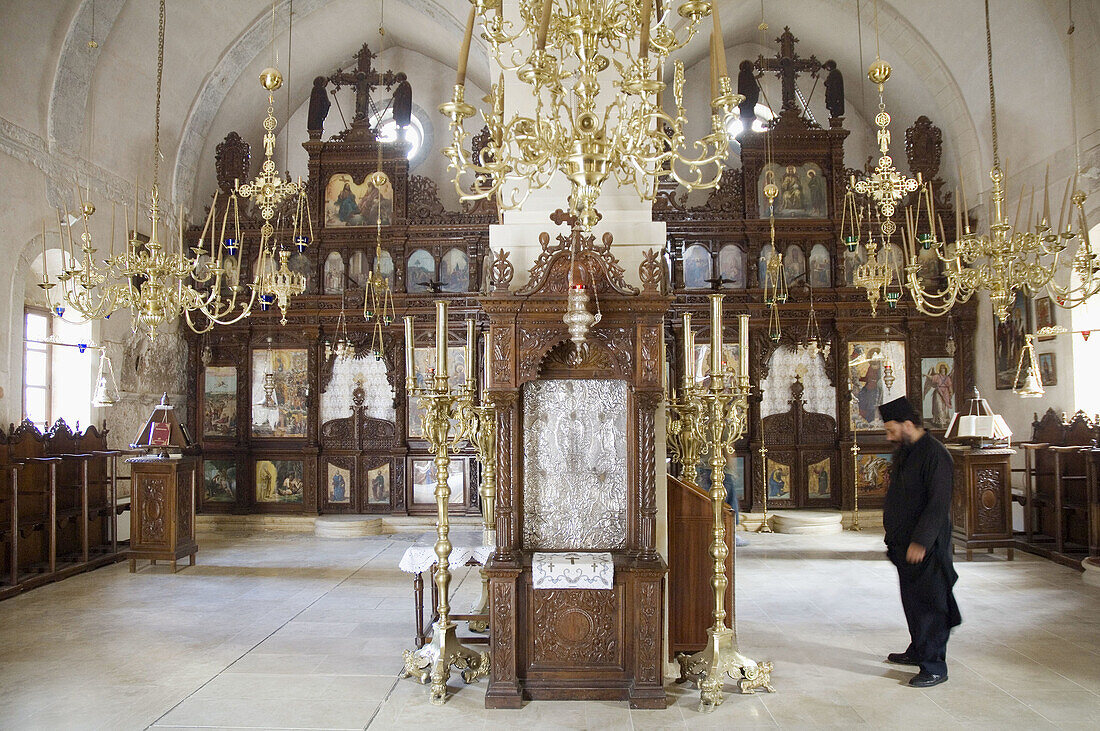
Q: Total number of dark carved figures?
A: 4